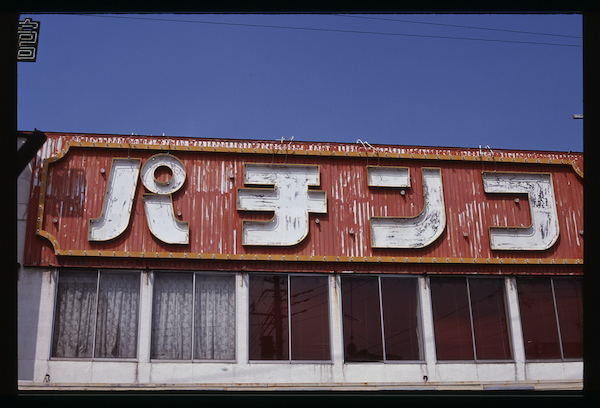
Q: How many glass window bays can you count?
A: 6